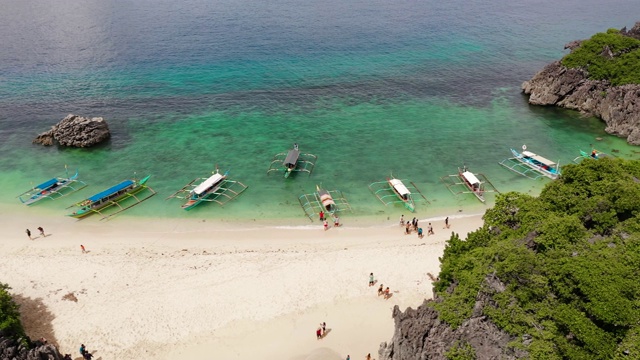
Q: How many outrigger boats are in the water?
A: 9